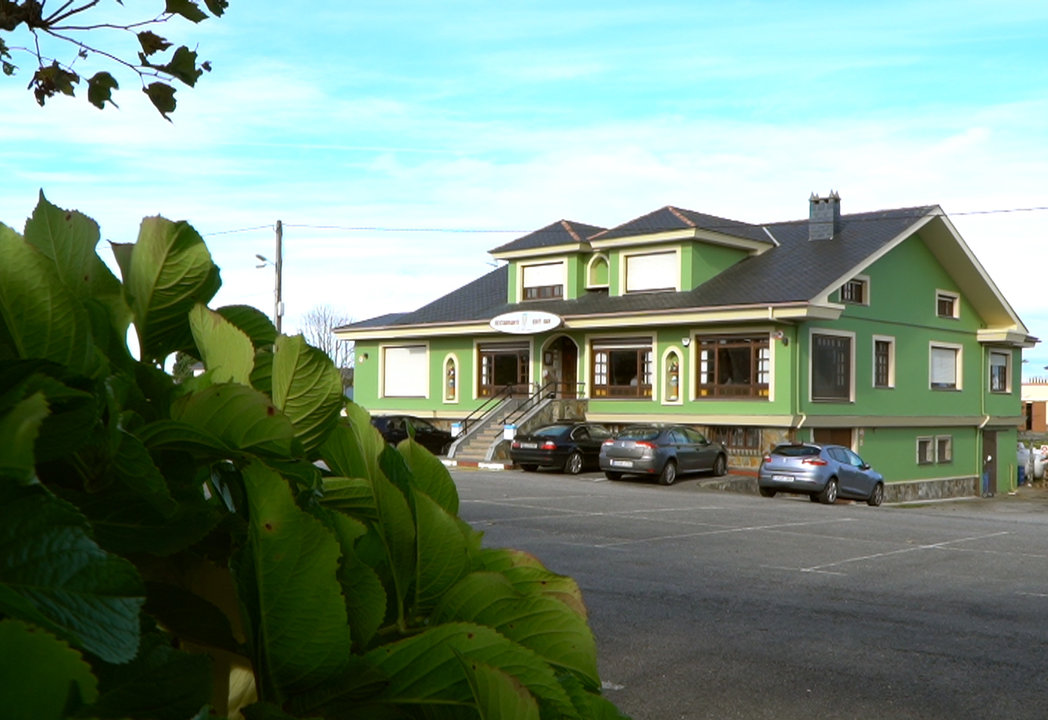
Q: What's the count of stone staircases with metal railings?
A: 1